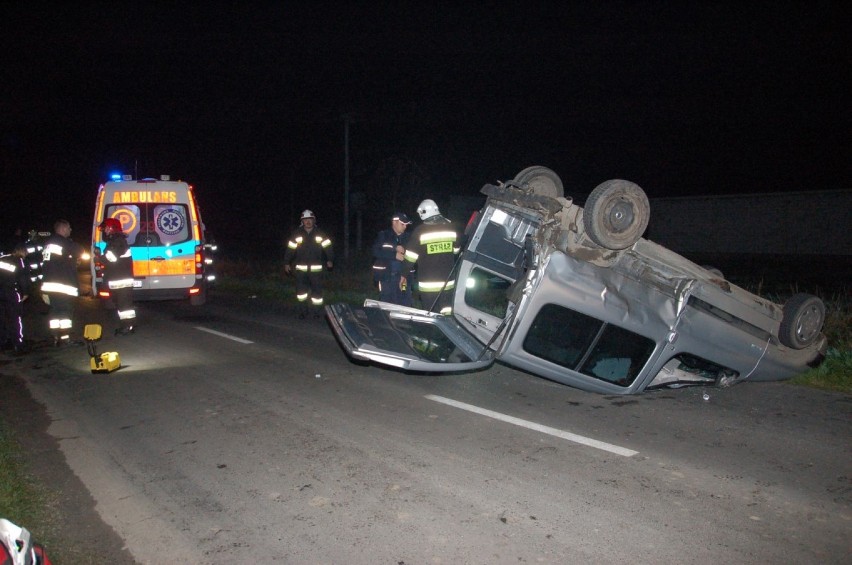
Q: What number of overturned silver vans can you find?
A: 1